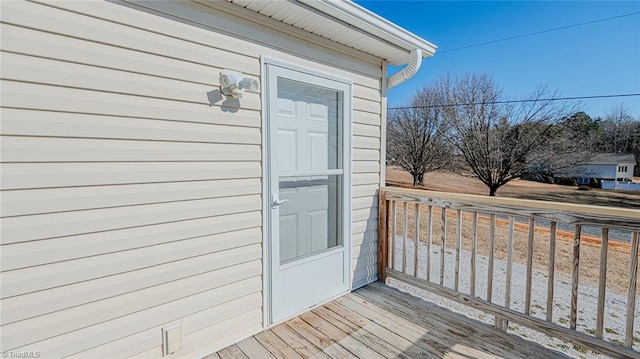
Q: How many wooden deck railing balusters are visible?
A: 14